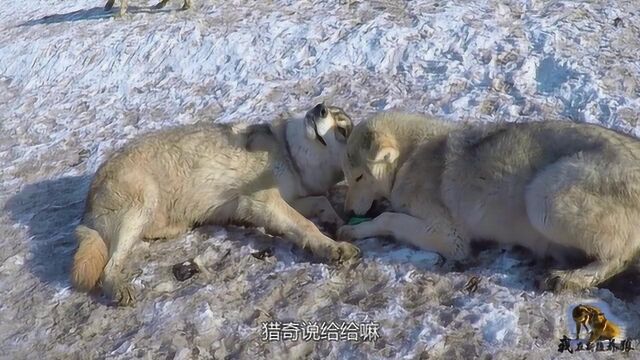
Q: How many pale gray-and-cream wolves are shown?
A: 2